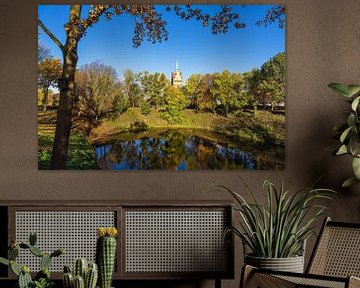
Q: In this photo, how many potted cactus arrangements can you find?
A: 3